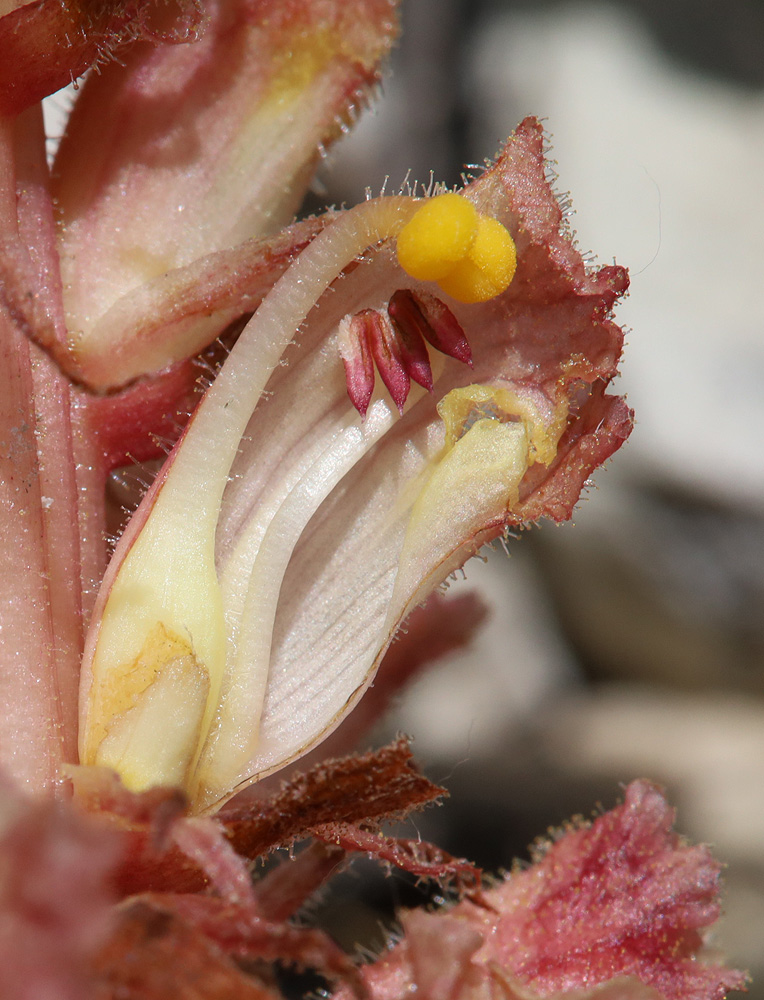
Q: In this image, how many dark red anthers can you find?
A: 4